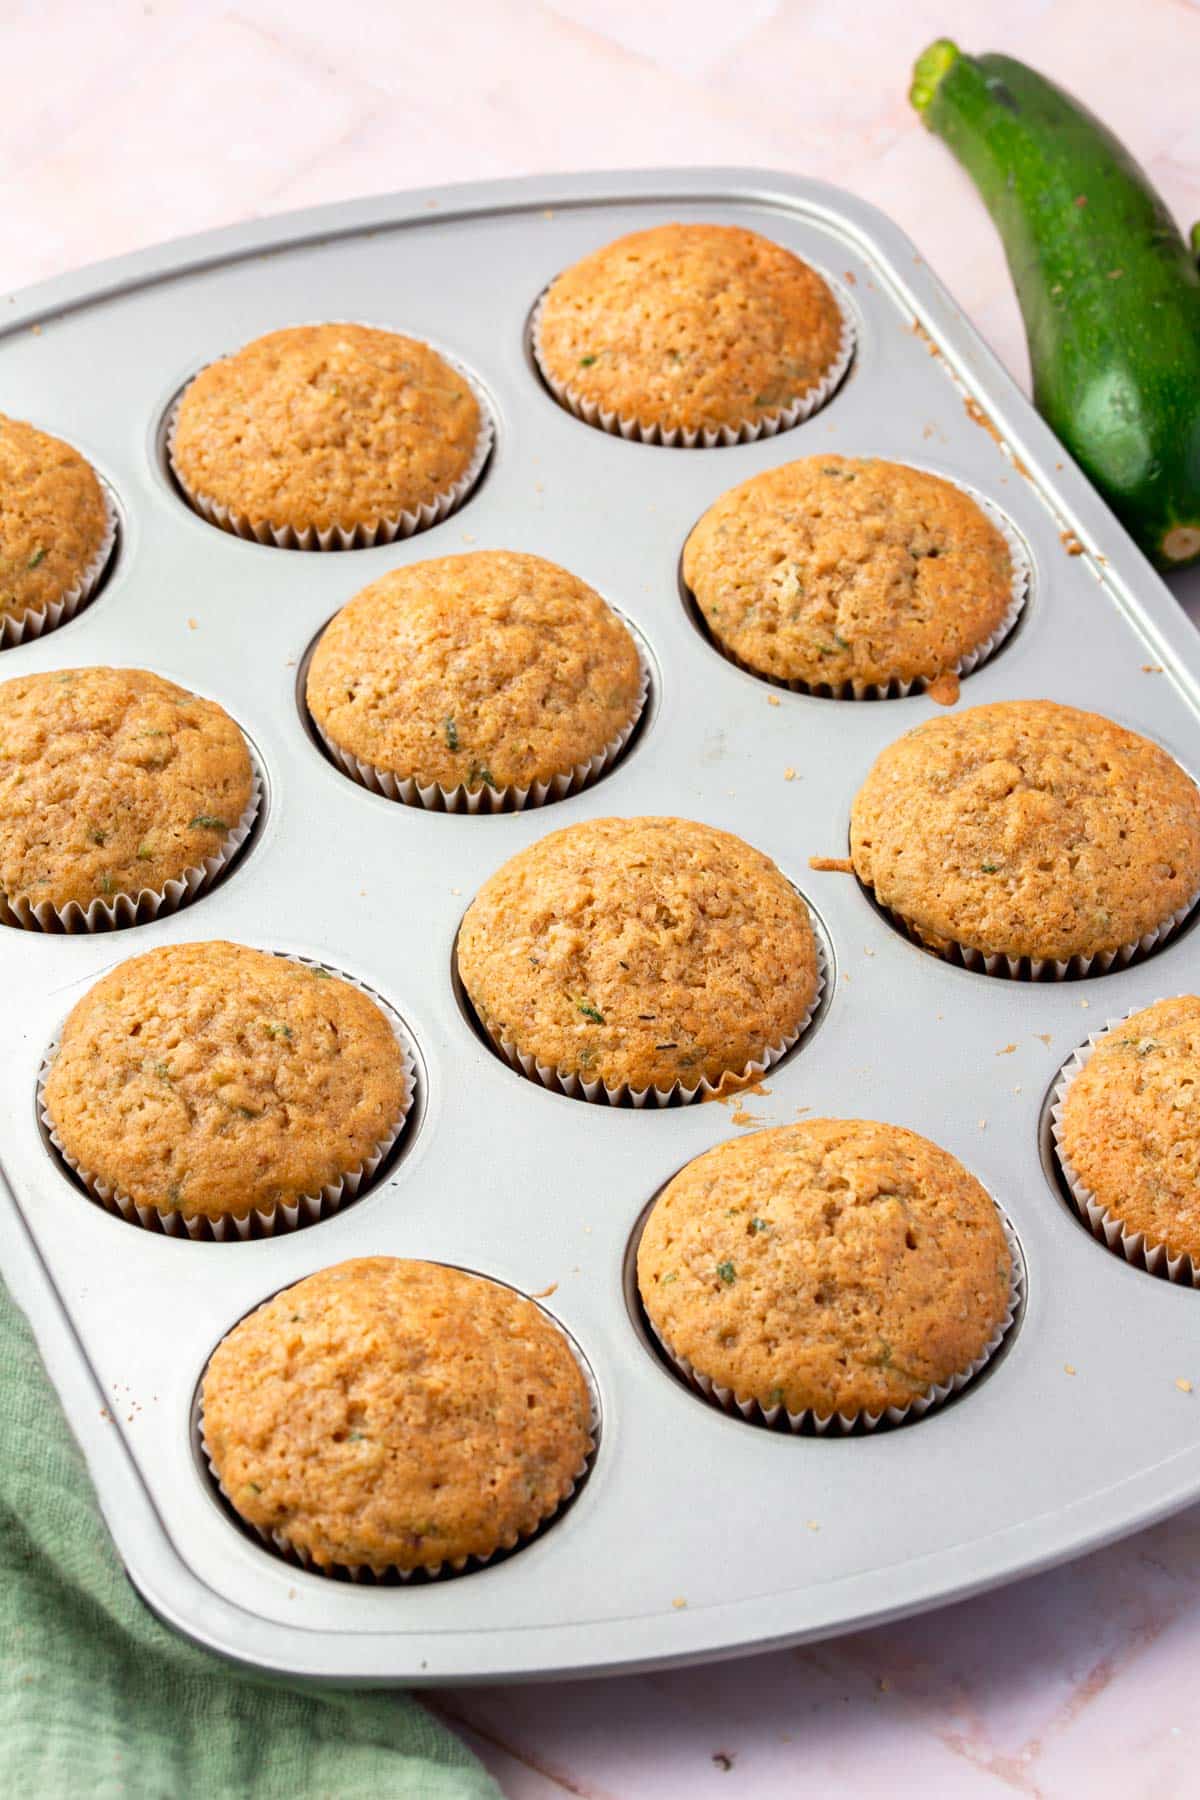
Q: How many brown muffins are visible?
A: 12